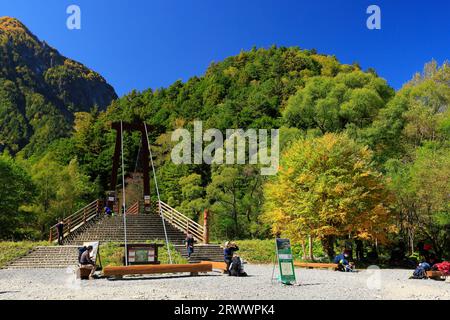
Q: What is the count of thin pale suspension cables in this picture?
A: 2